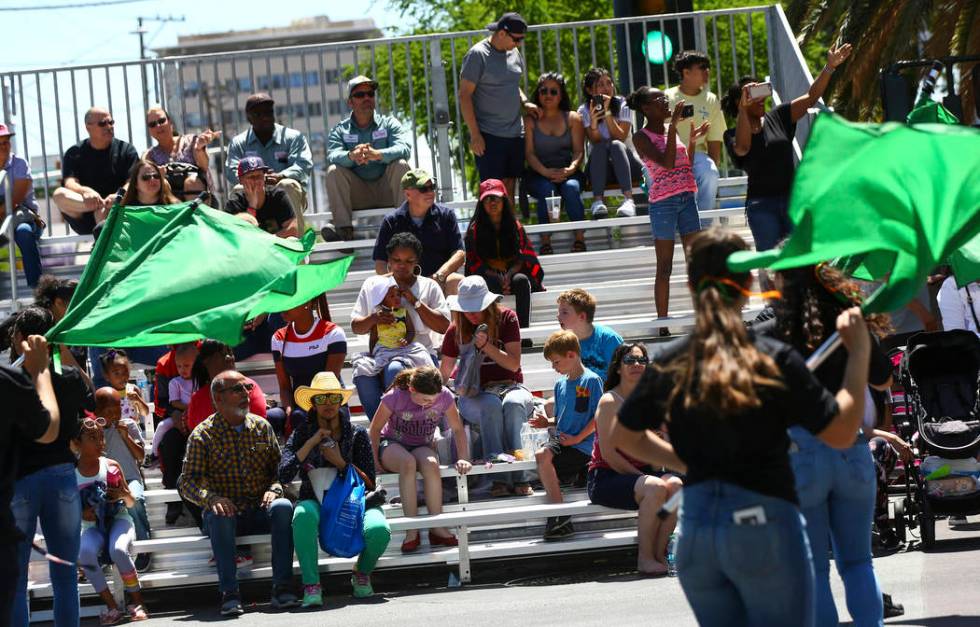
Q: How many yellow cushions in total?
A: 0